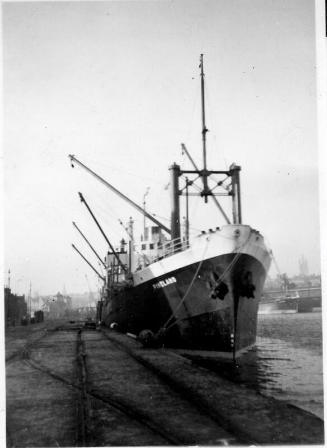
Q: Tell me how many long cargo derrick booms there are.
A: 5